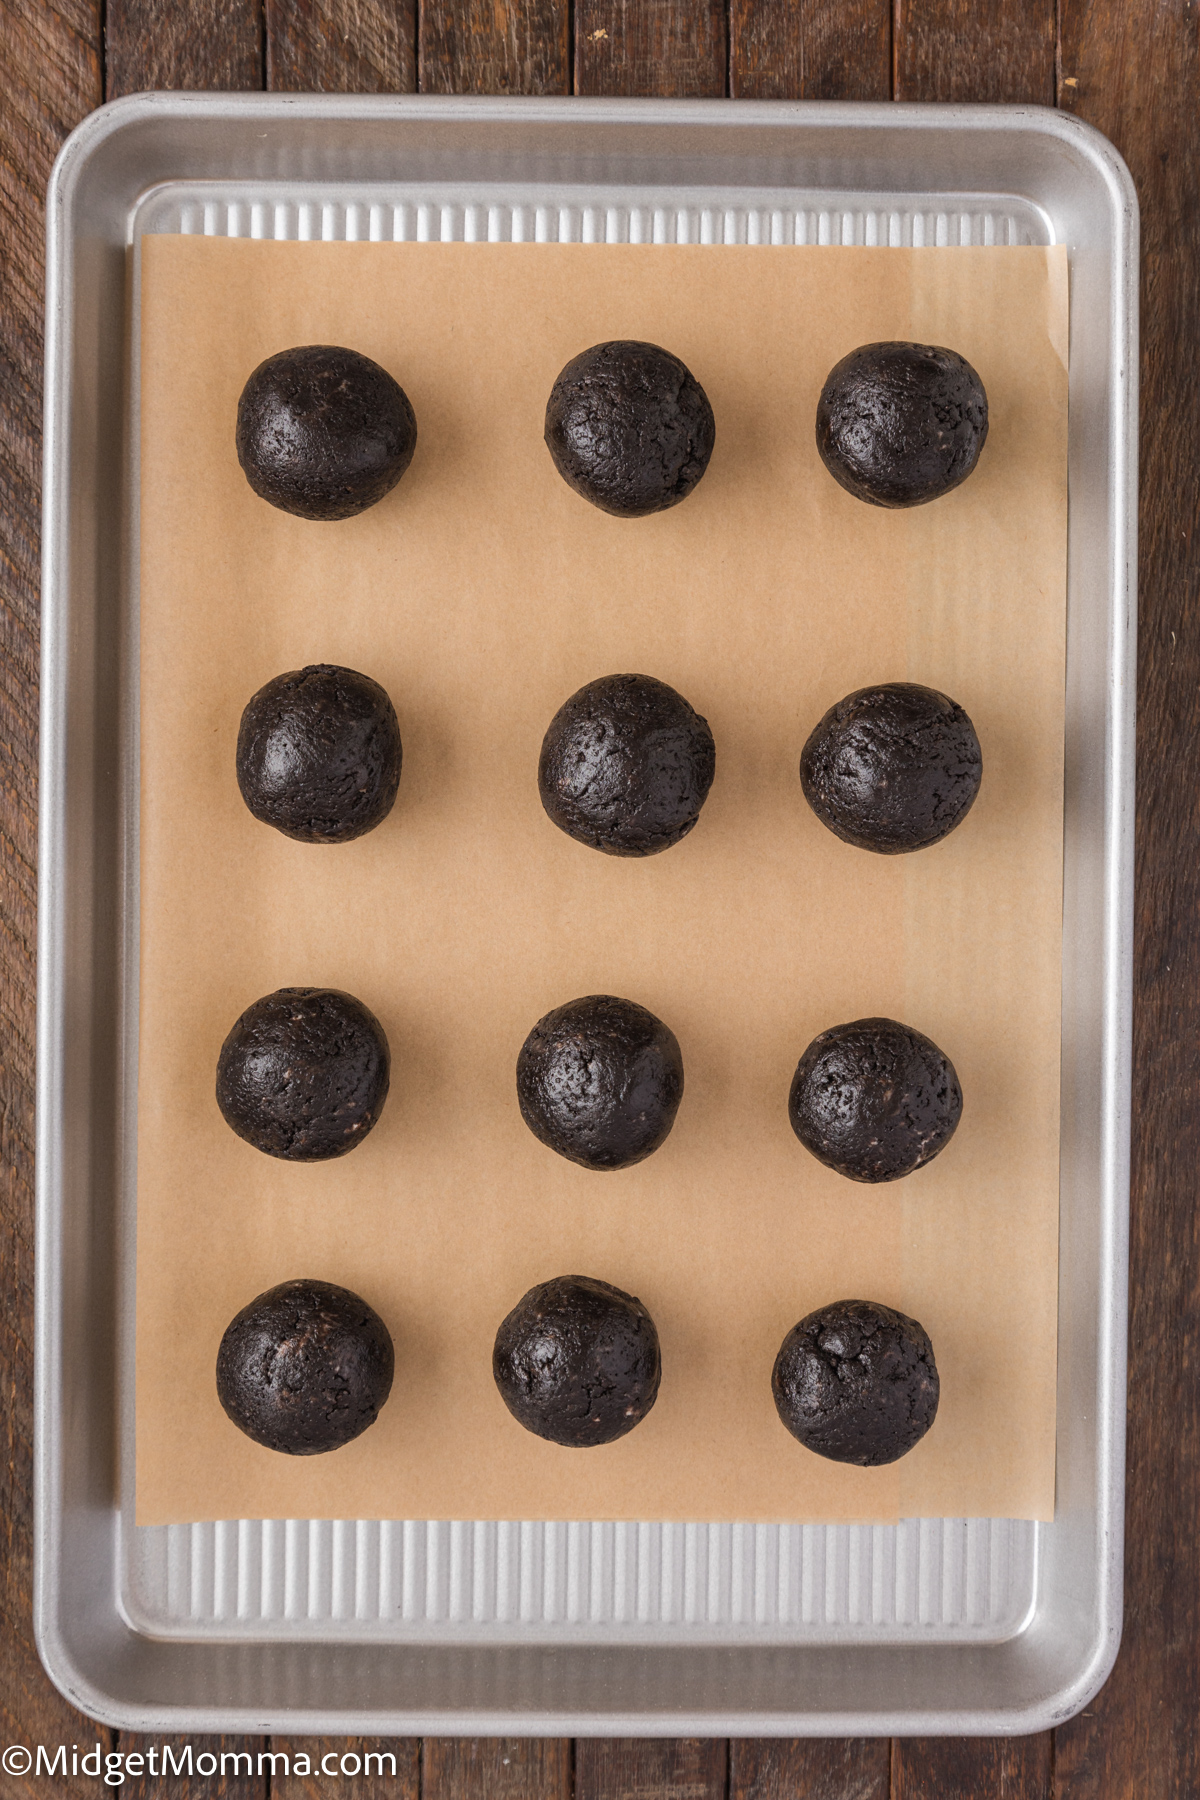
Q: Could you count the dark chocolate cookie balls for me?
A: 12